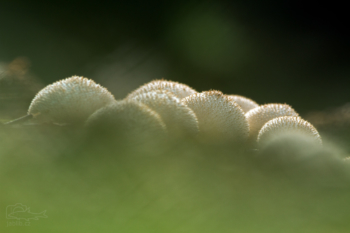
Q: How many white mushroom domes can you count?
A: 8